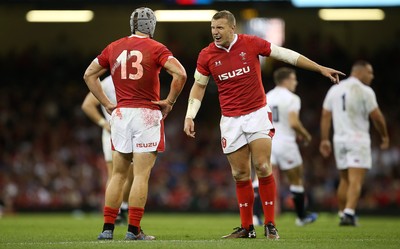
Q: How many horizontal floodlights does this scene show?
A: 3